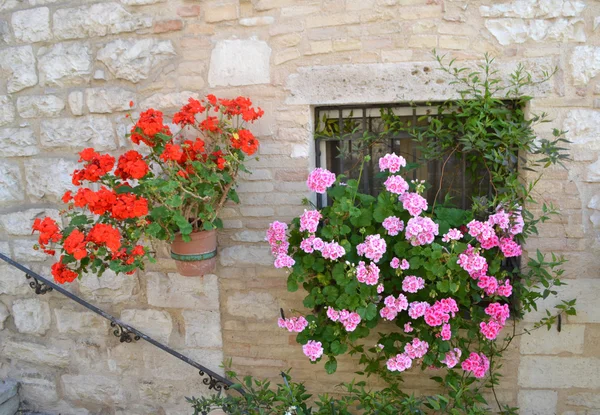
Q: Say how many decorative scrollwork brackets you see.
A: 3